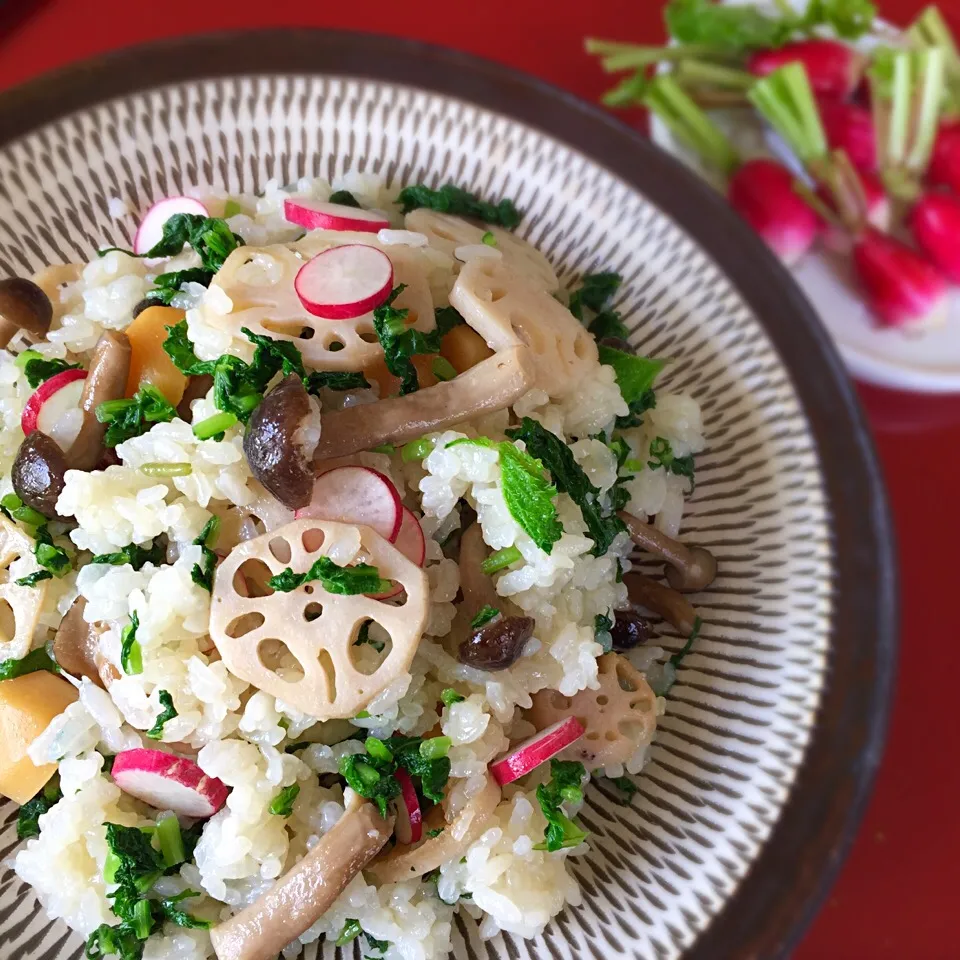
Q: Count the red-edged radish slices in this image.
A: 9